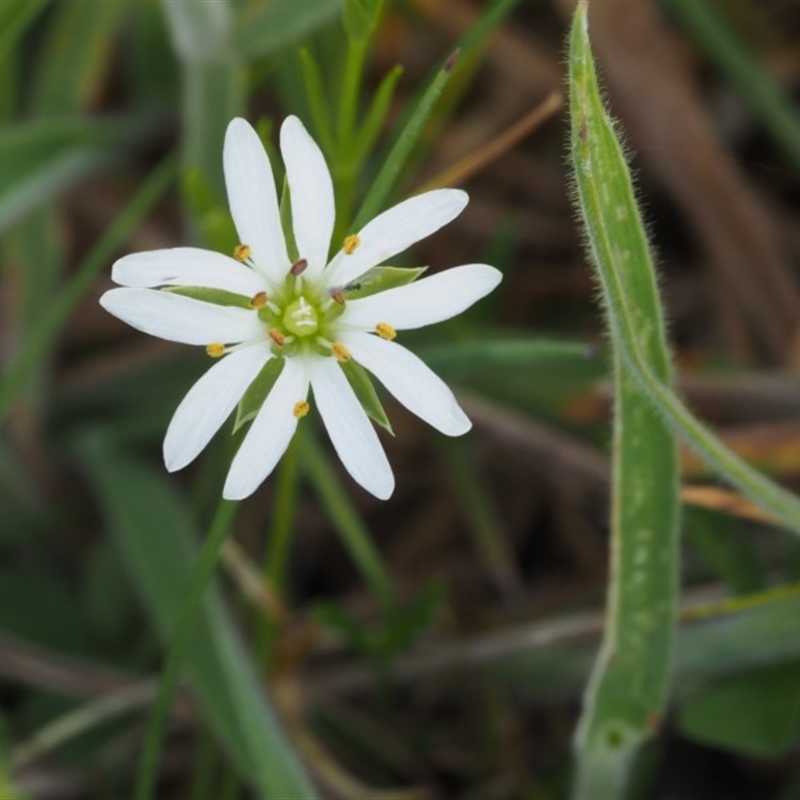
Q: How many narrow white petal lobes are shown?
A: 10